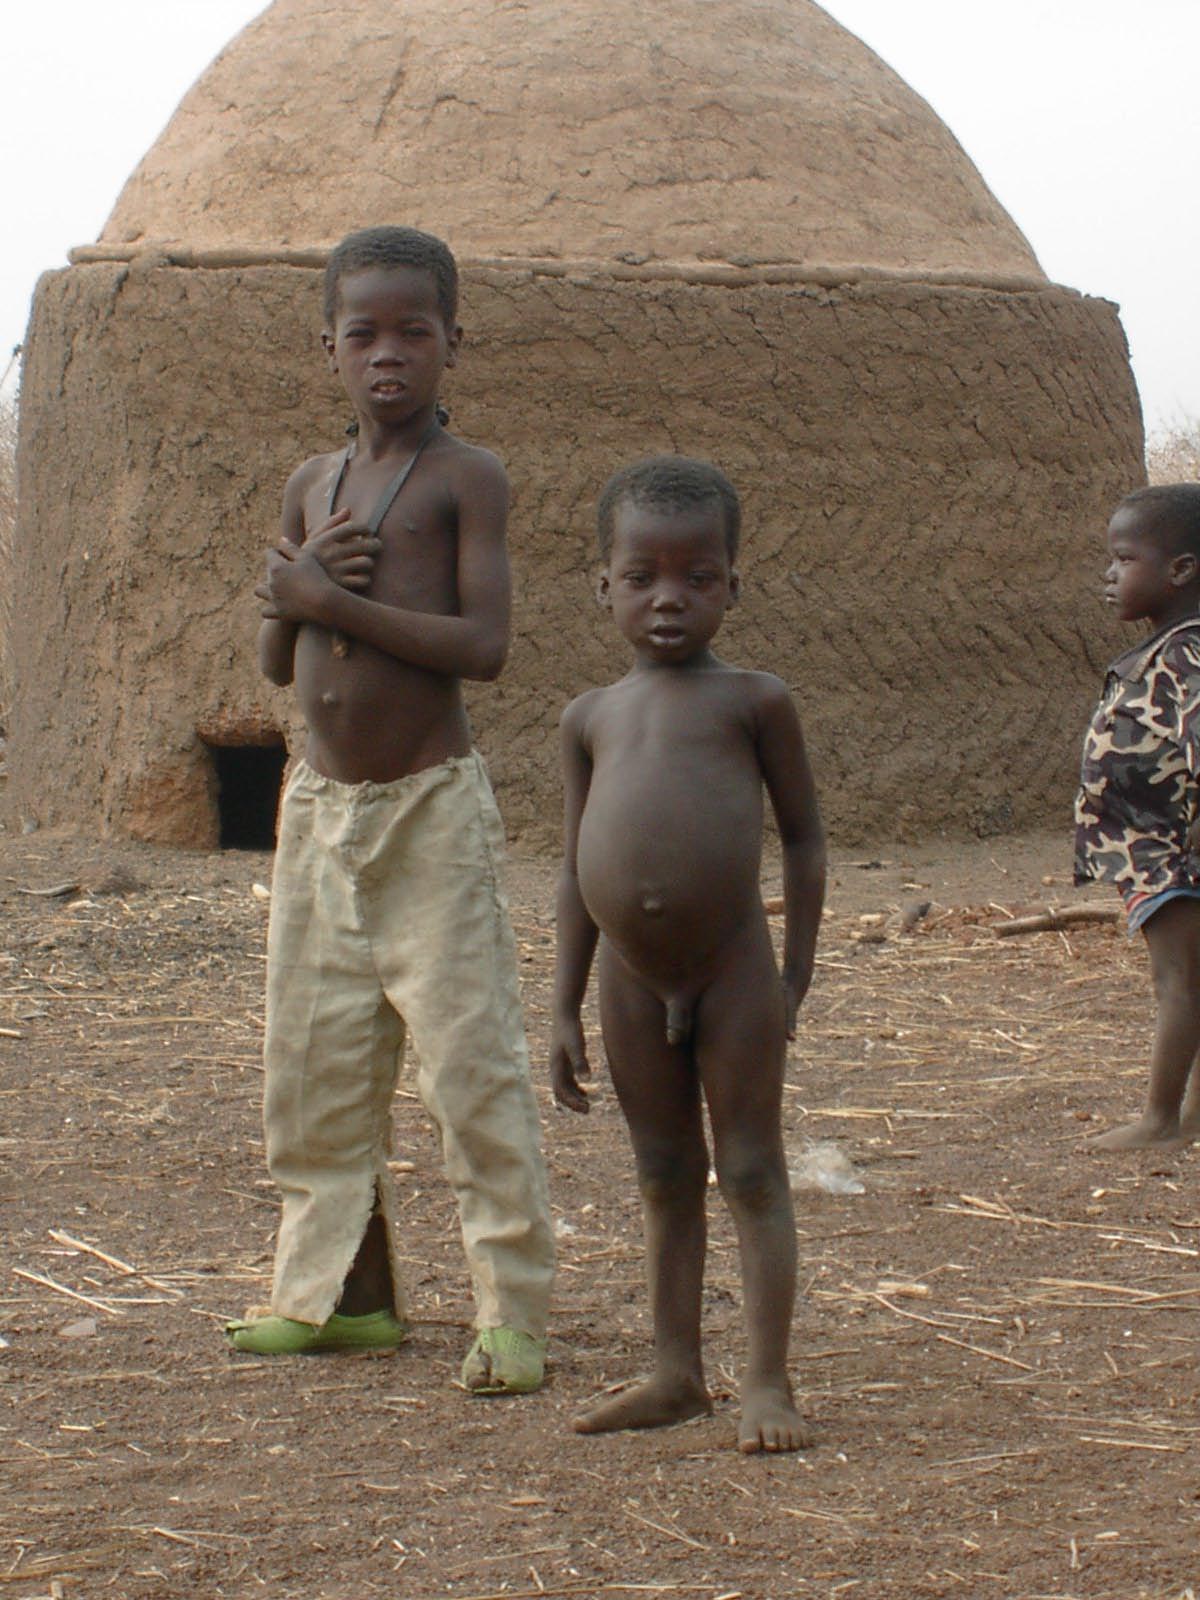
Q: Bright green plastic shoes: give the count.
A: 2